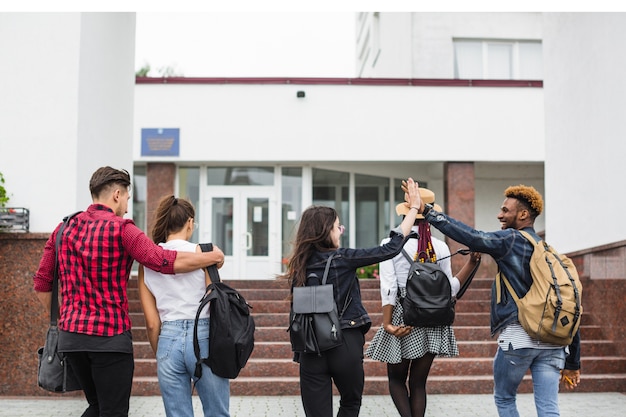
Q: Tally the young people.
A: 5